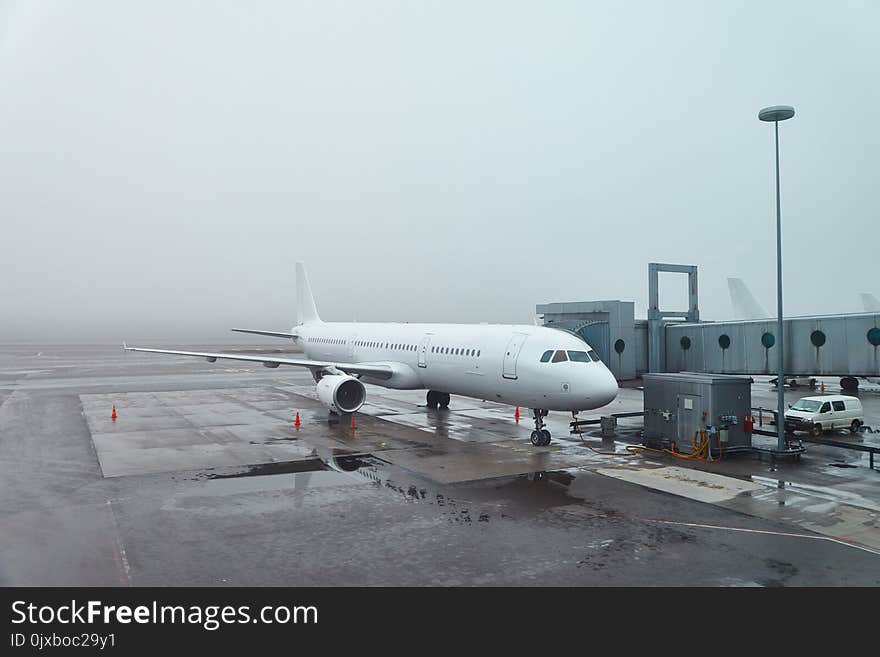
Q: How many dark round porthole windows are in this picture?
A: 6